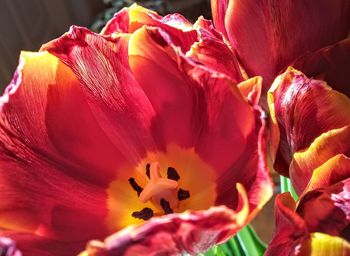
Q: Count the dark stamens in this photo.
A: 6